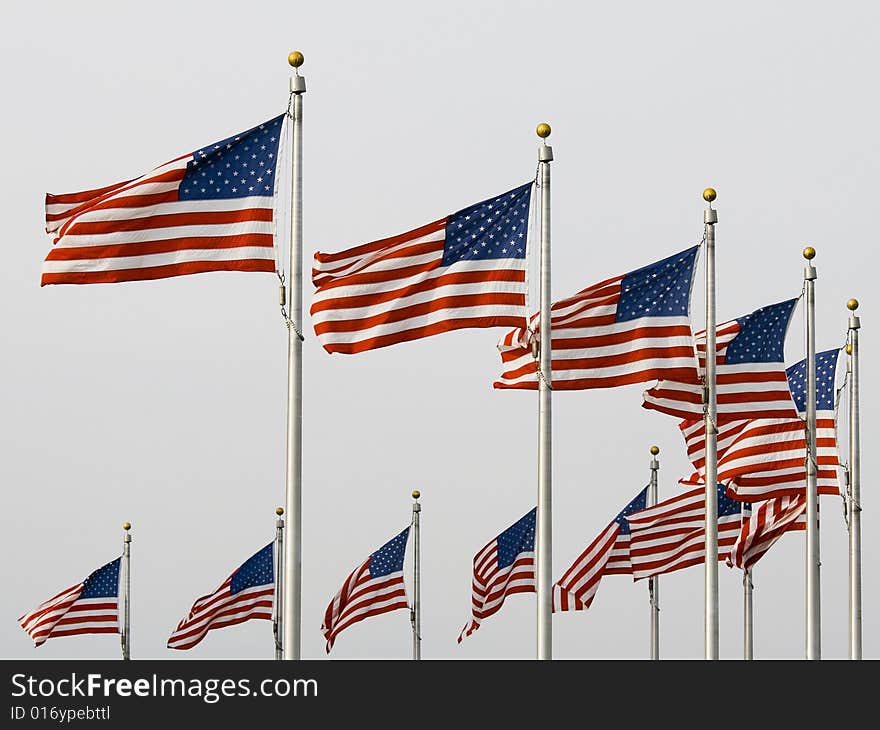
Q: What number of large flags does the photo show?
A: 5